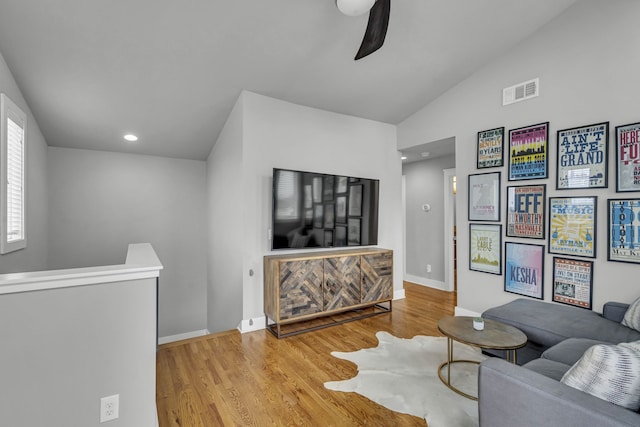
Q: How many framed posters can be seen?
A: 11